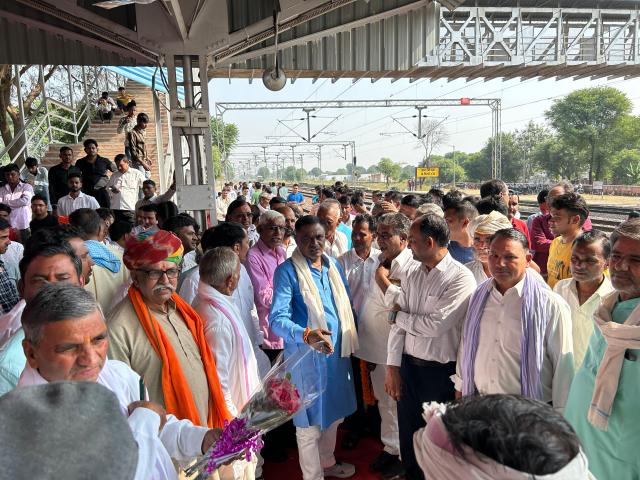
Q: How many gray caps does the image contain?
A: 1